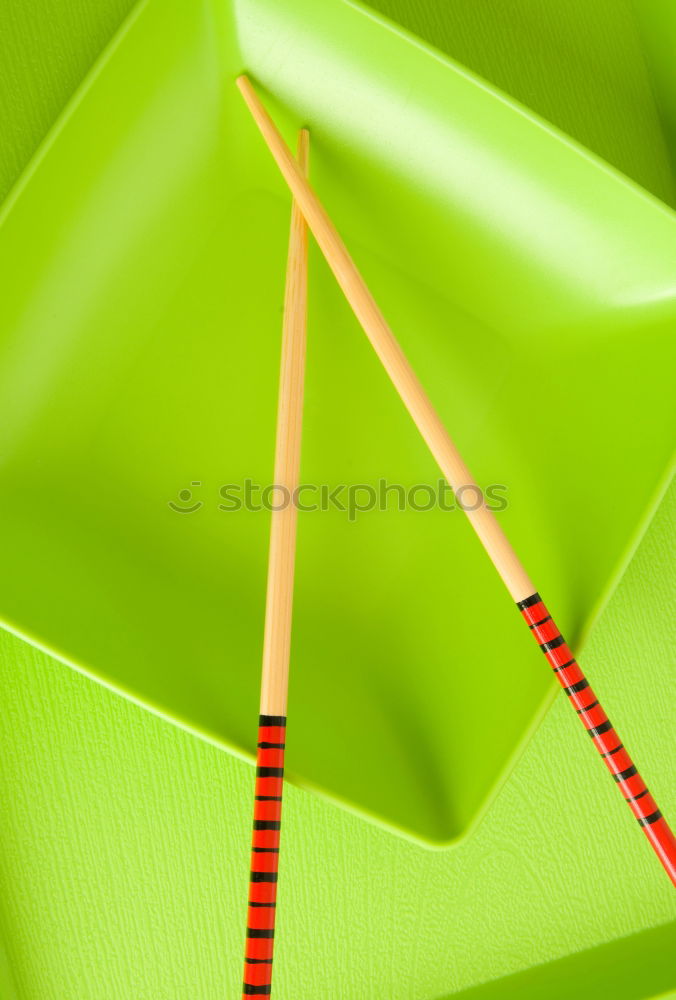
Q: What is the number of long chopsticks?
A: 2